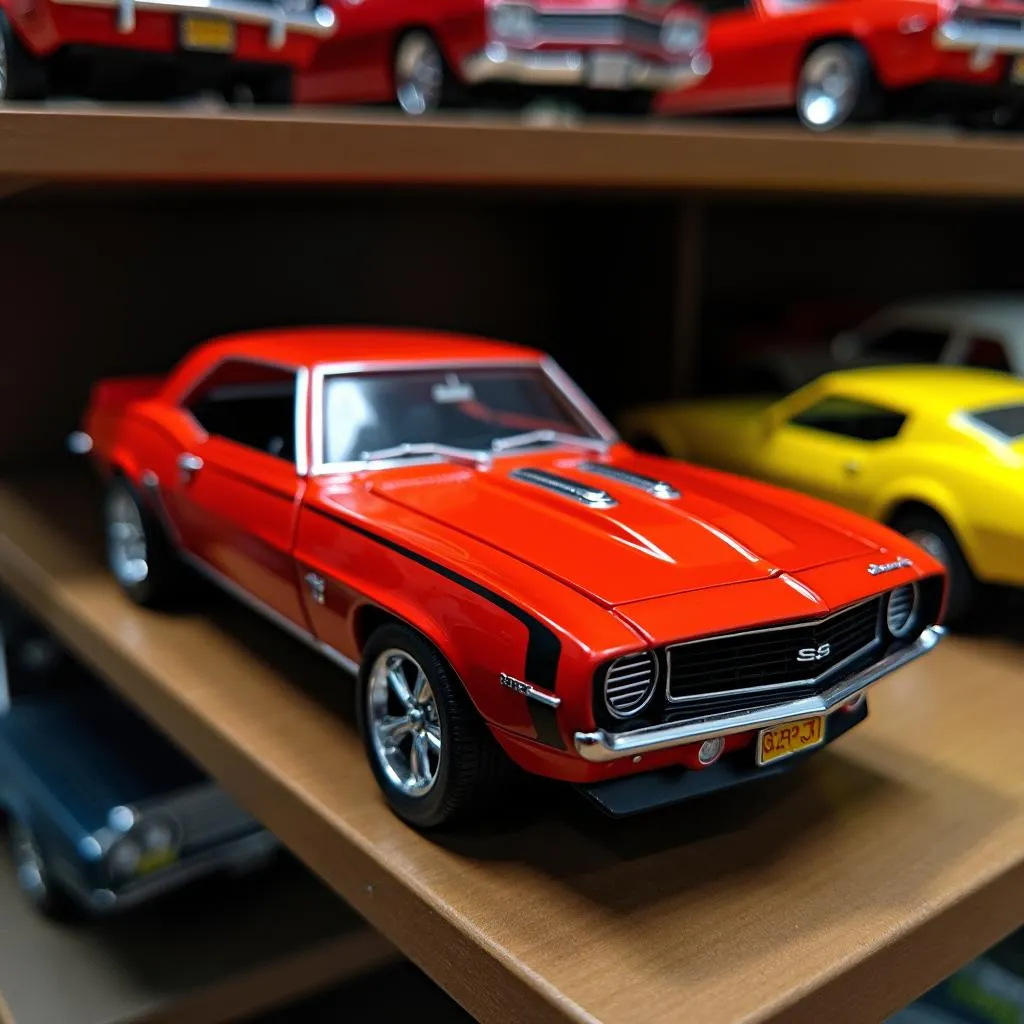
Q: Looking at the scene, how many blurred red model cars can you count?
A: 3